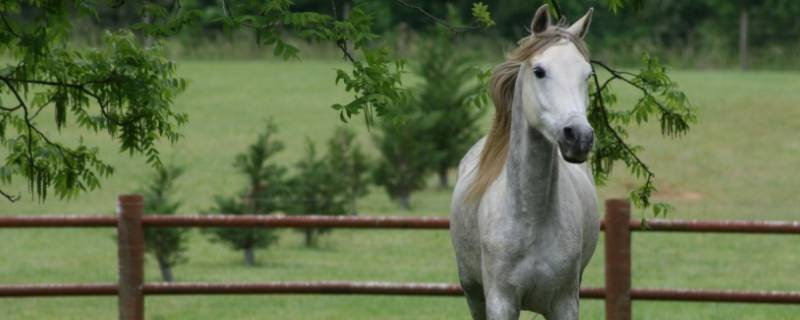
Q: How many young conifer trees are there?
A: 6